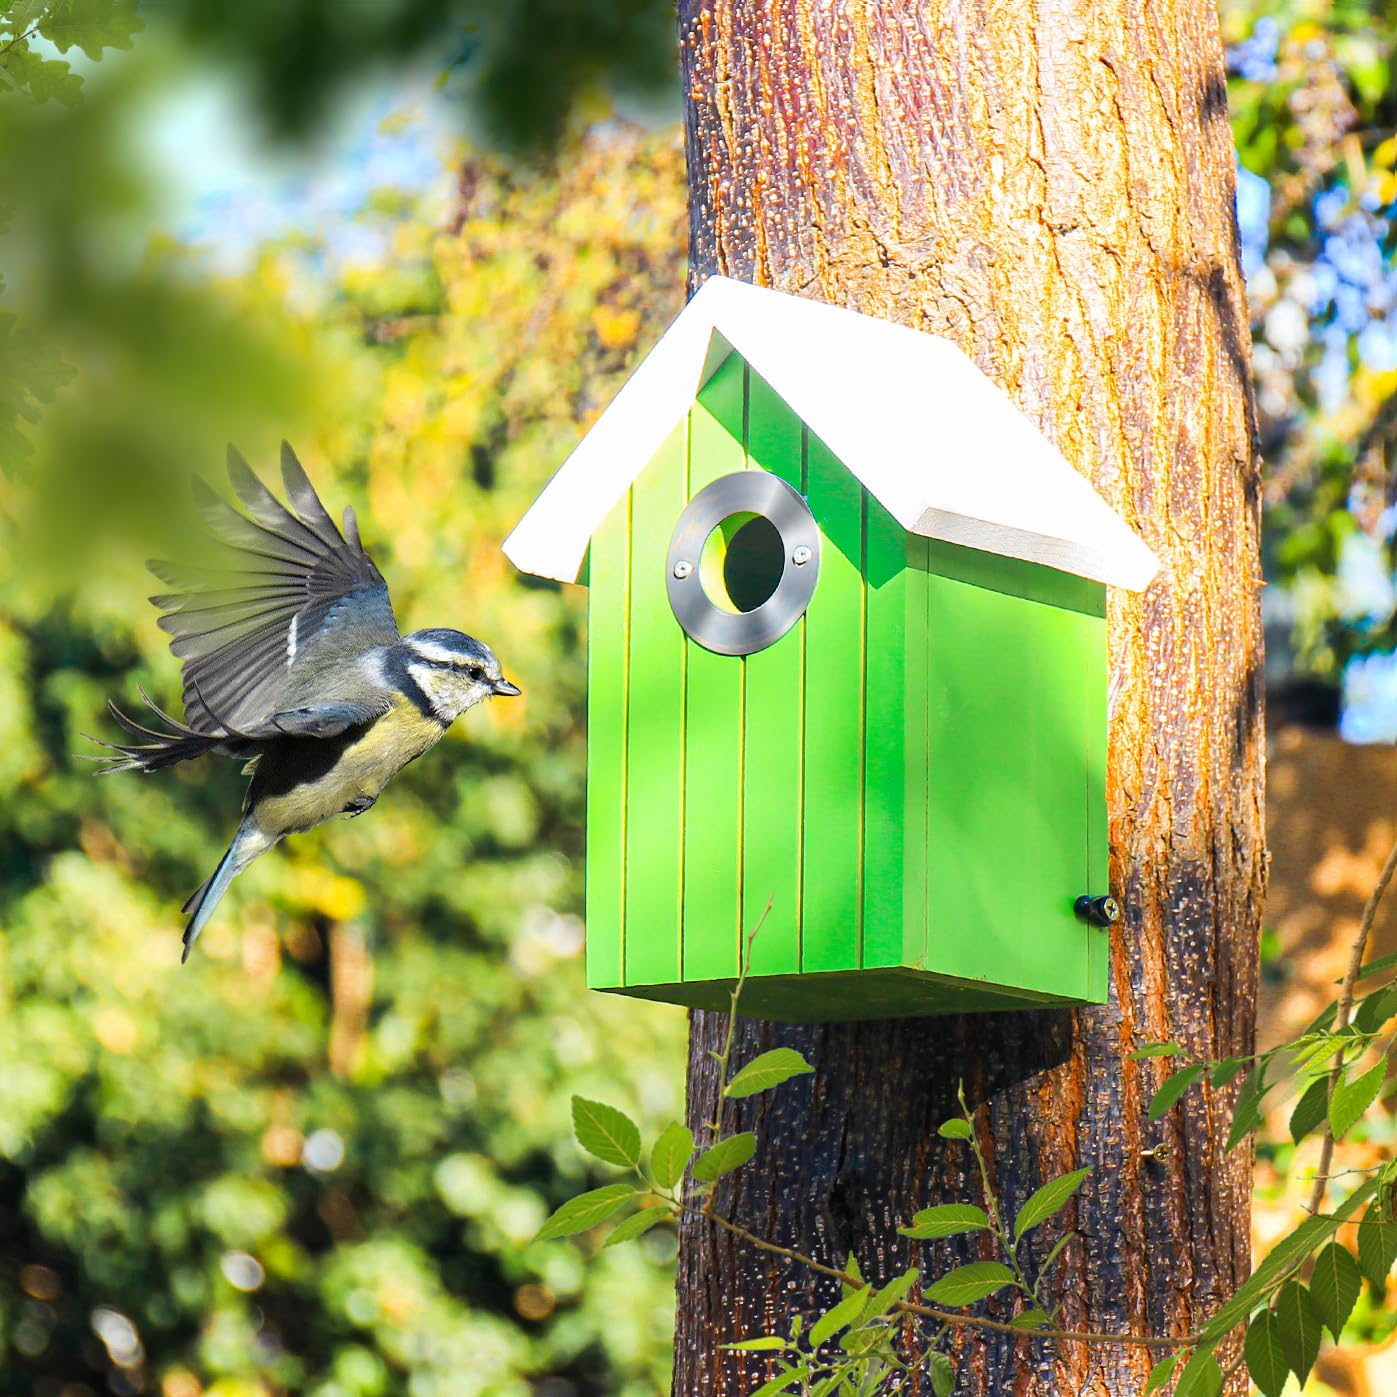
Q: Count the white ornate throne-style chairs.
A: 0